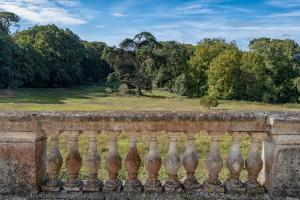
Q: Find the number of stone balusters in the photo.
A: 11